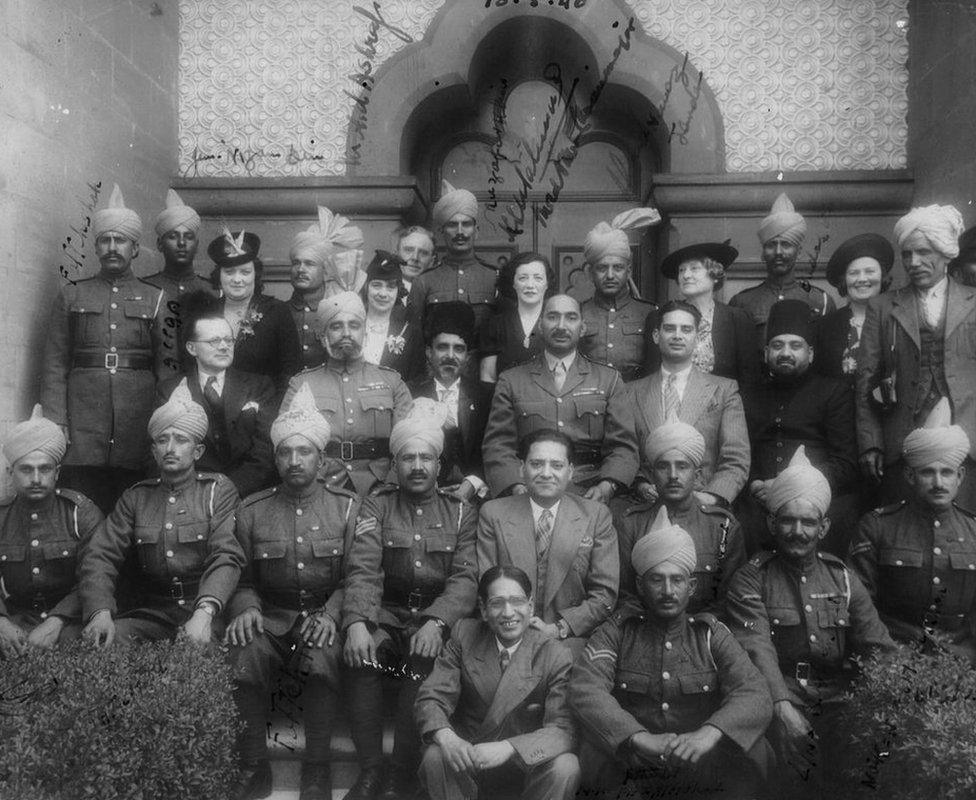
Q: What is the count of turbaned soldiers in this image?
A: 15